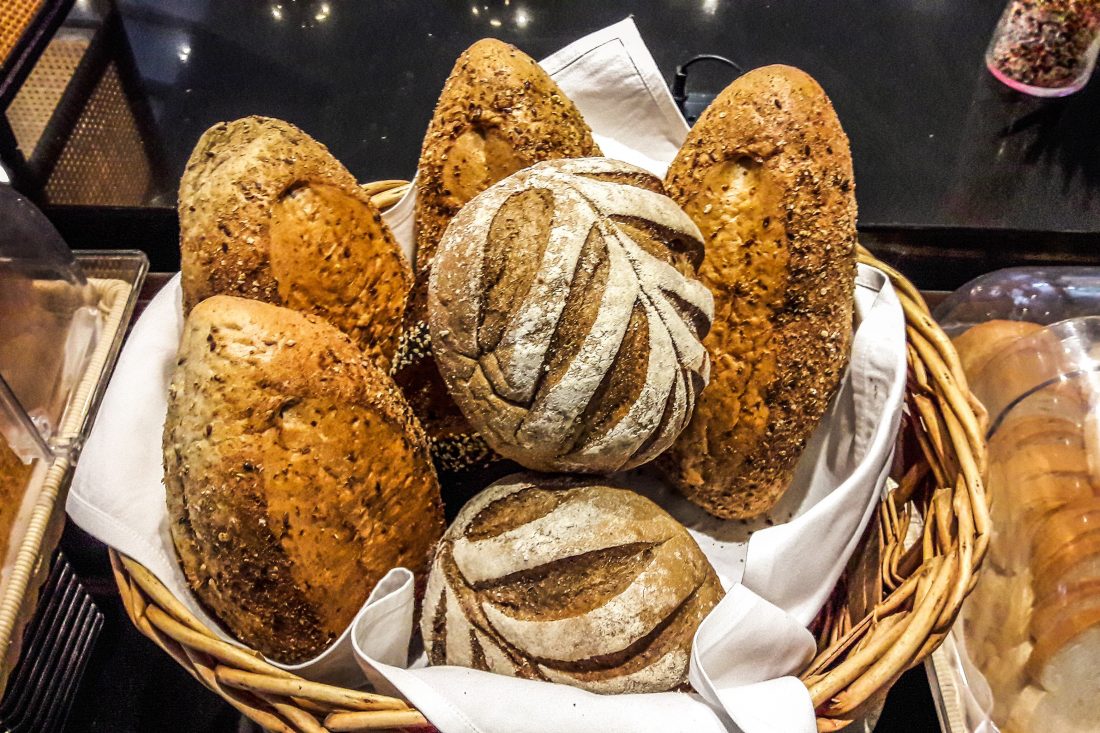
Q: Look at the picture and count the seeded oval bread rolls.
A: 4